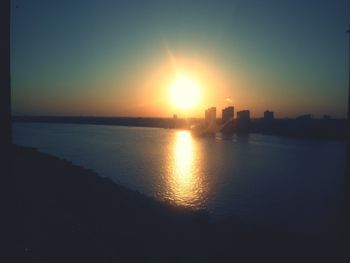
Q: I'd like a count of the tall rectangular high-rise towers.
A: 4